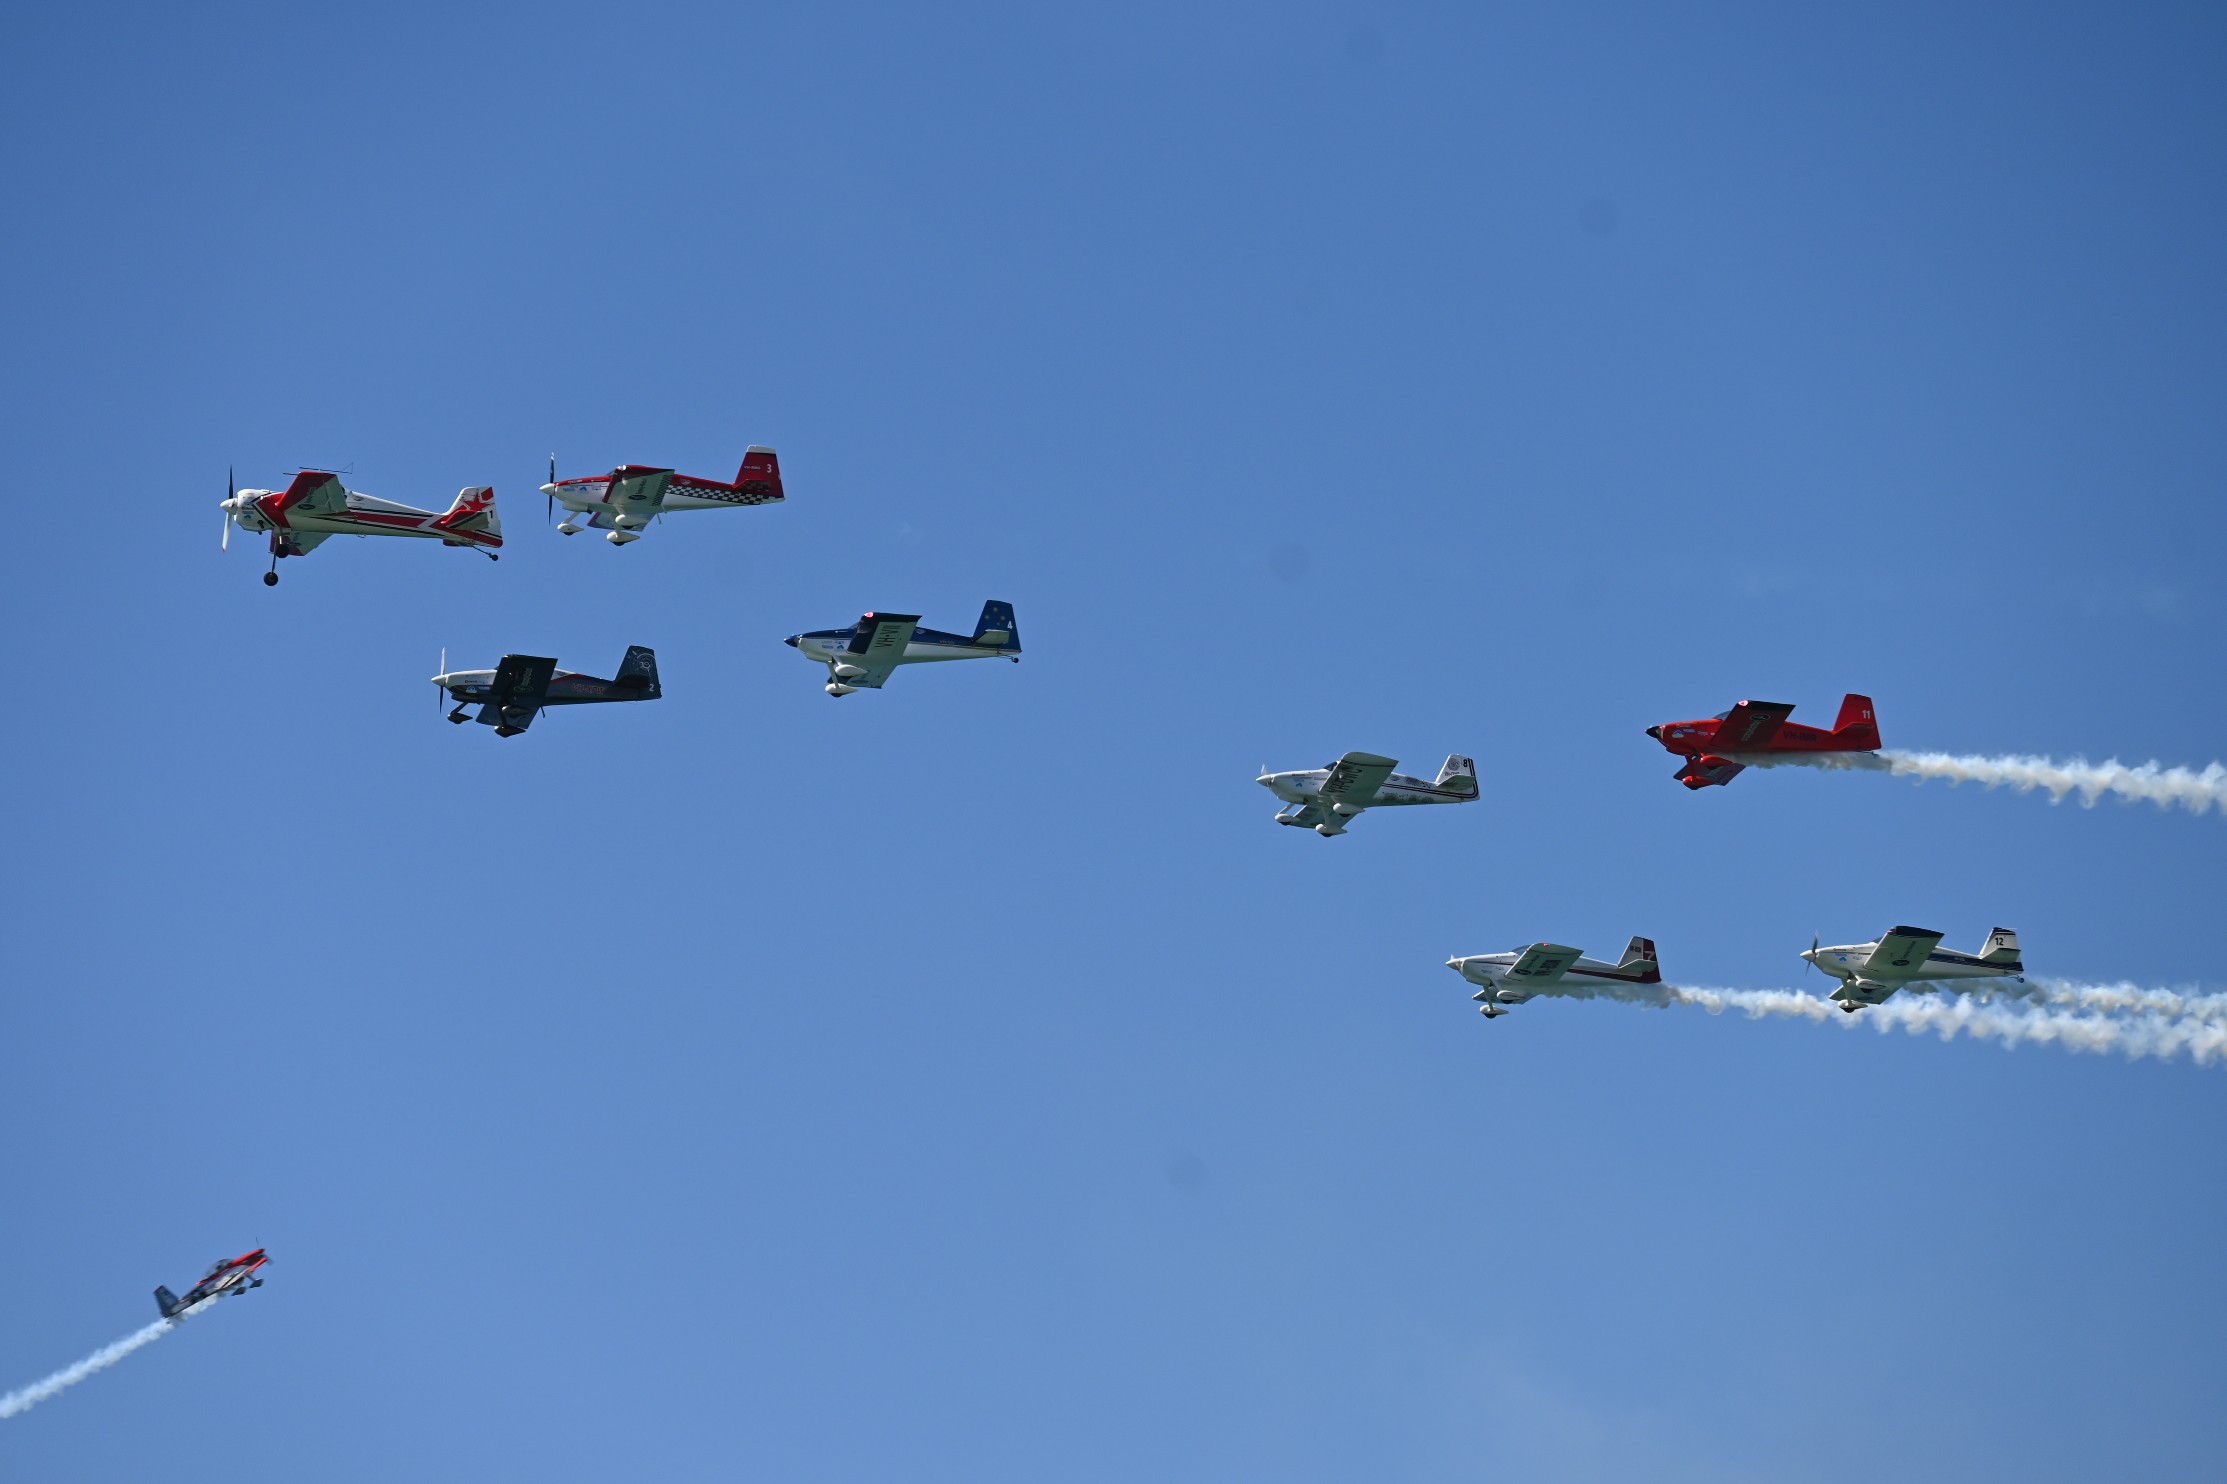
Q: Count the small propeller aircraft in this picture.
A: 9